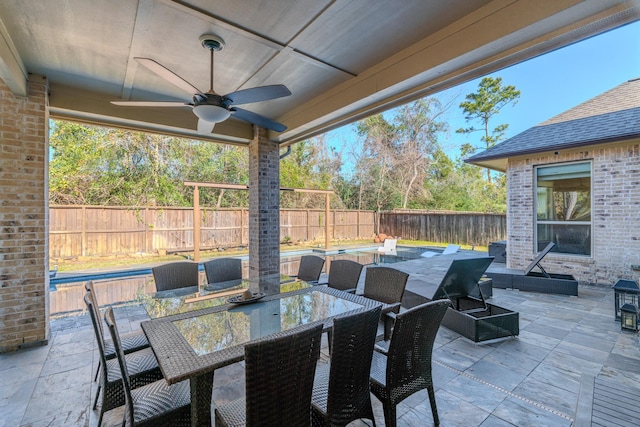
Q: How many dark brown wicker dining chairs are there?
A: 11